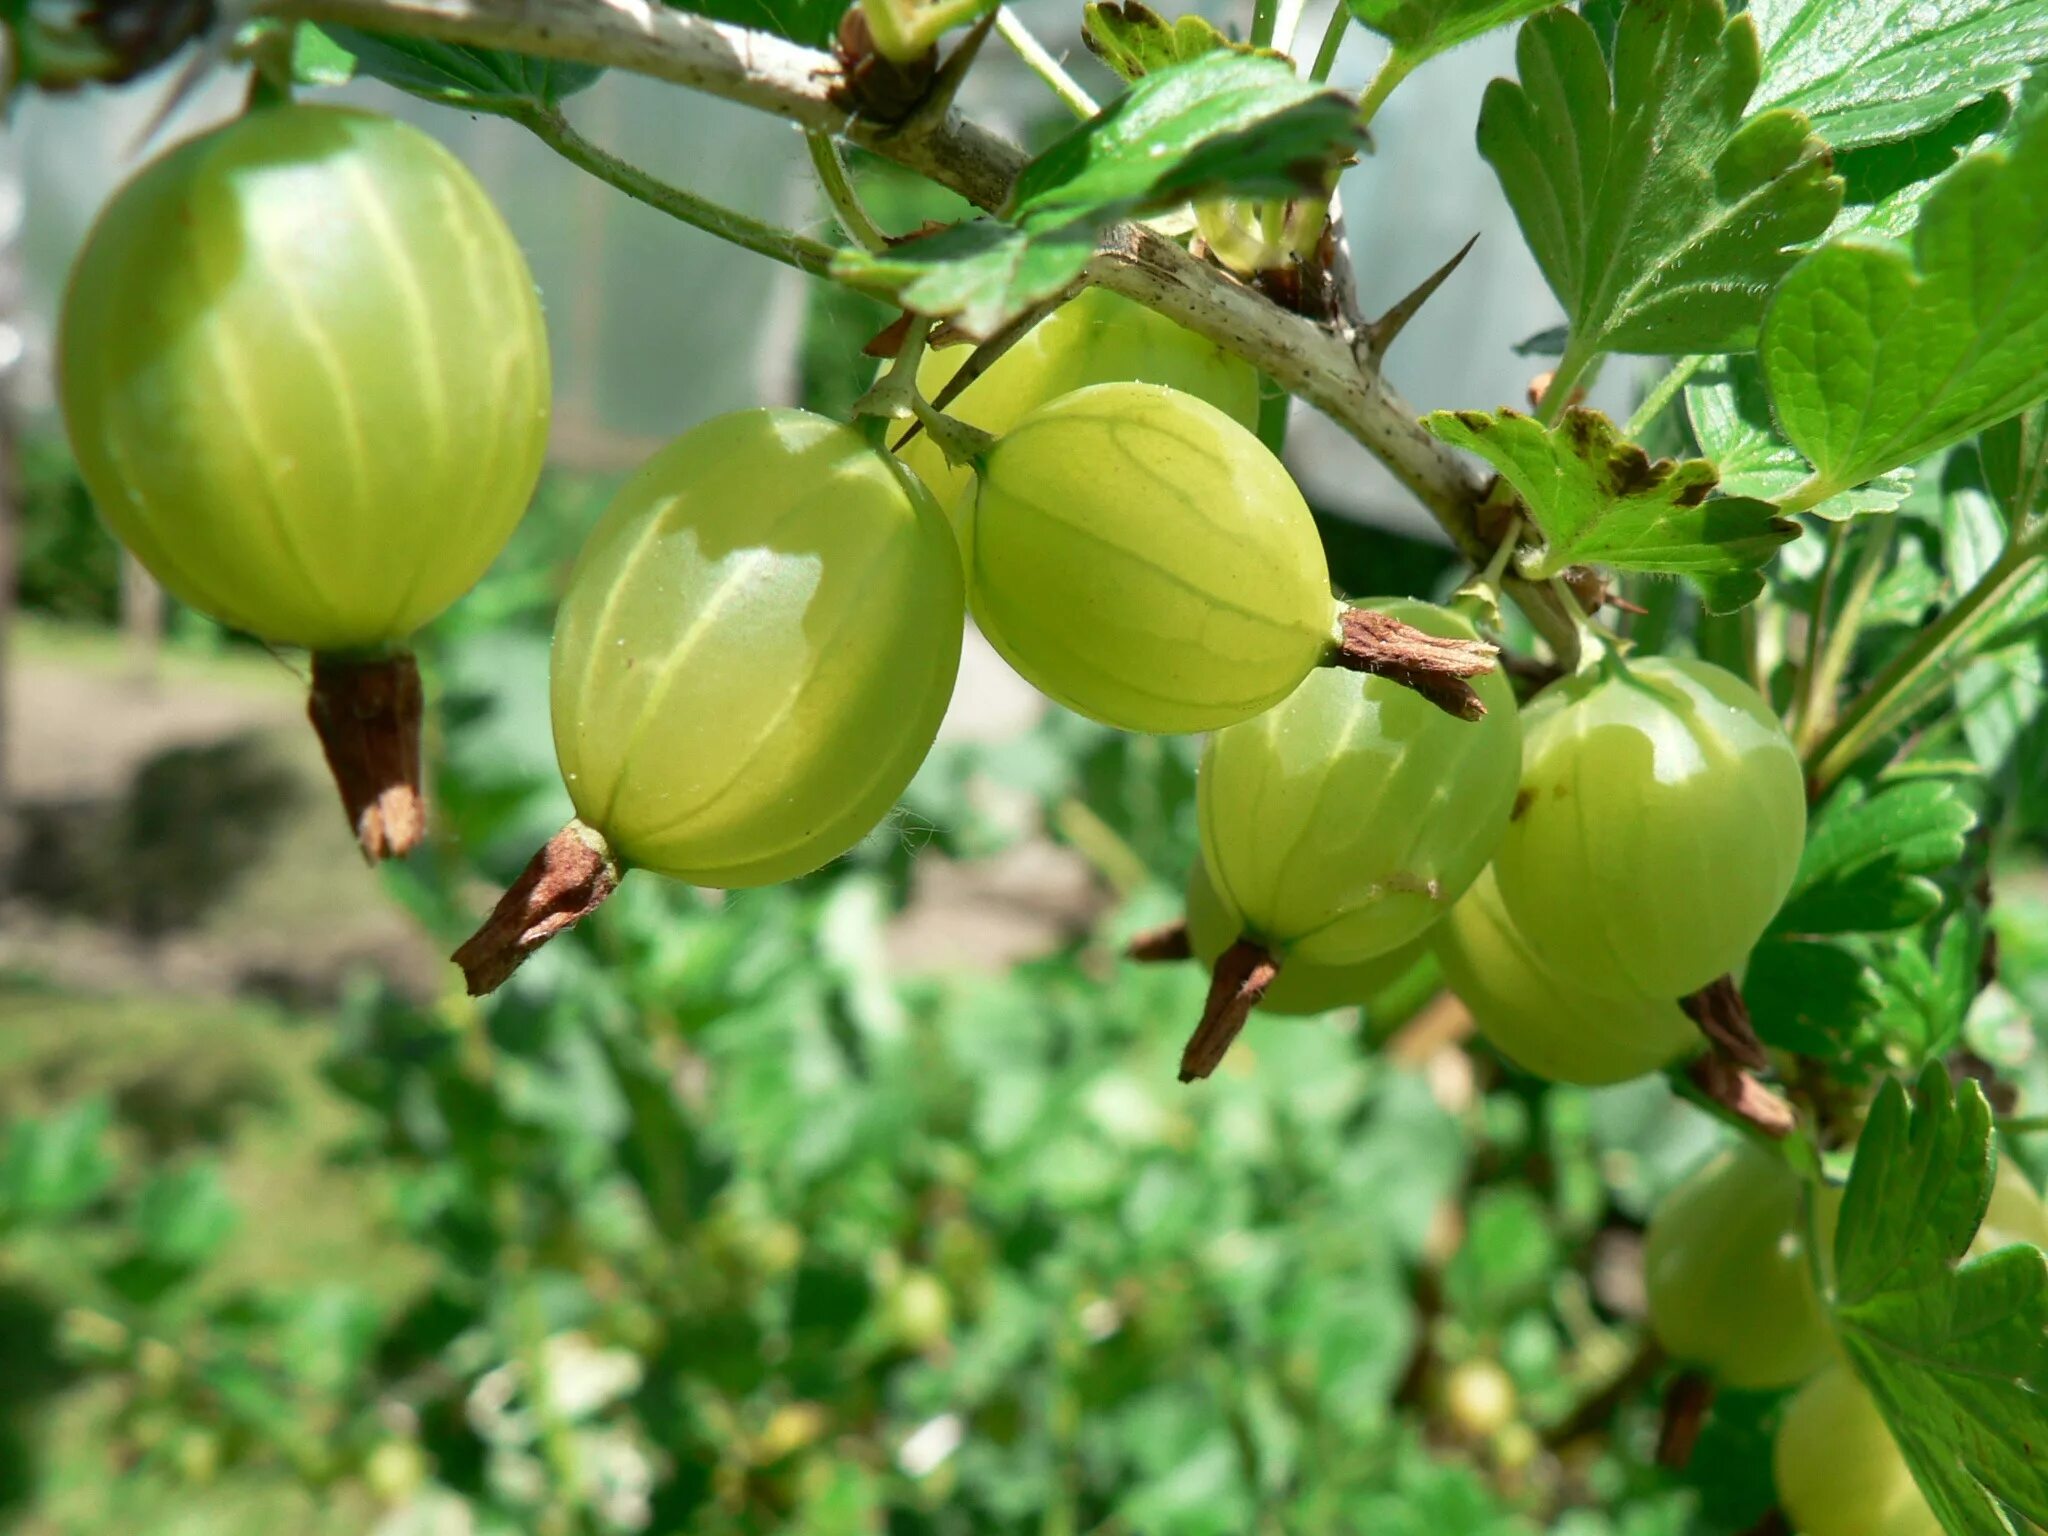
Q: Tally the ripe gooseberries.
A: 11